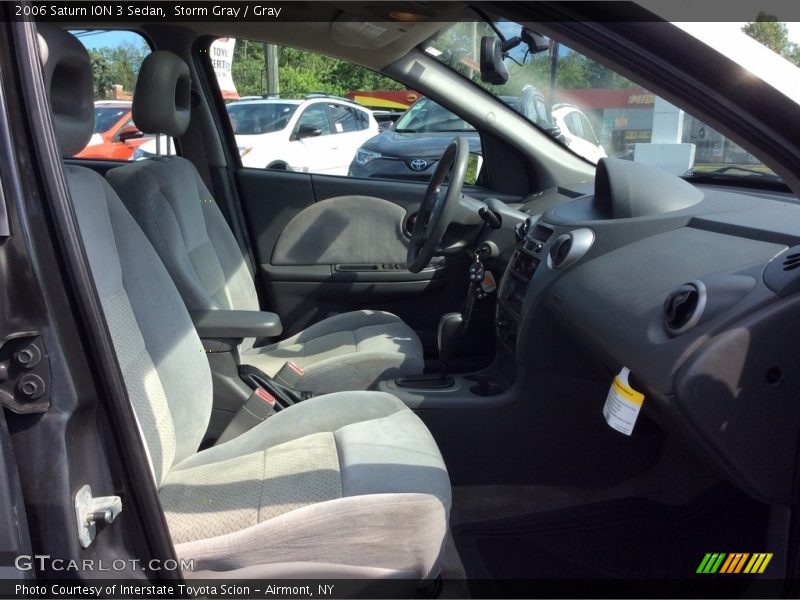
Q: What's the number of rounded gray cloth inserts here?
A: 1